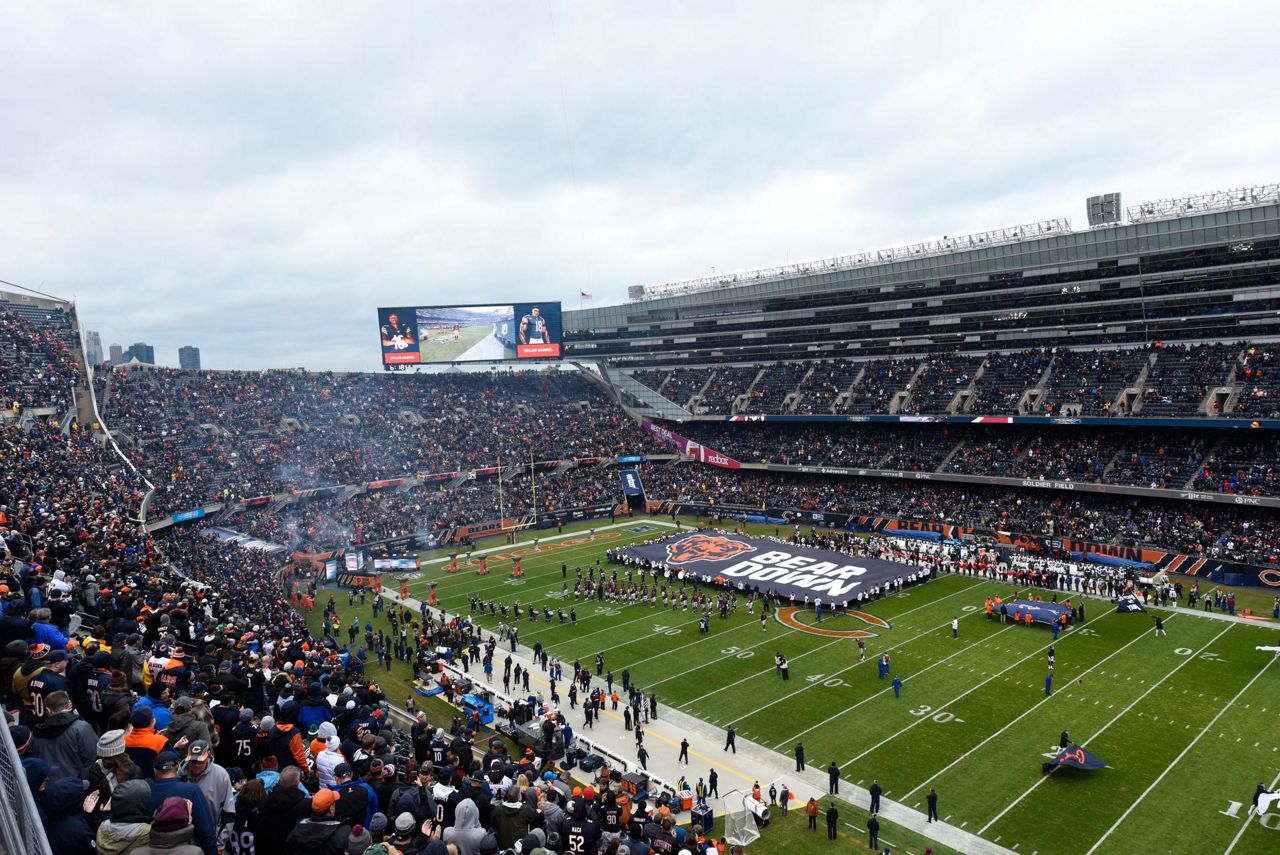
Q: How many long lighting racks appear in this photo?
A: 2